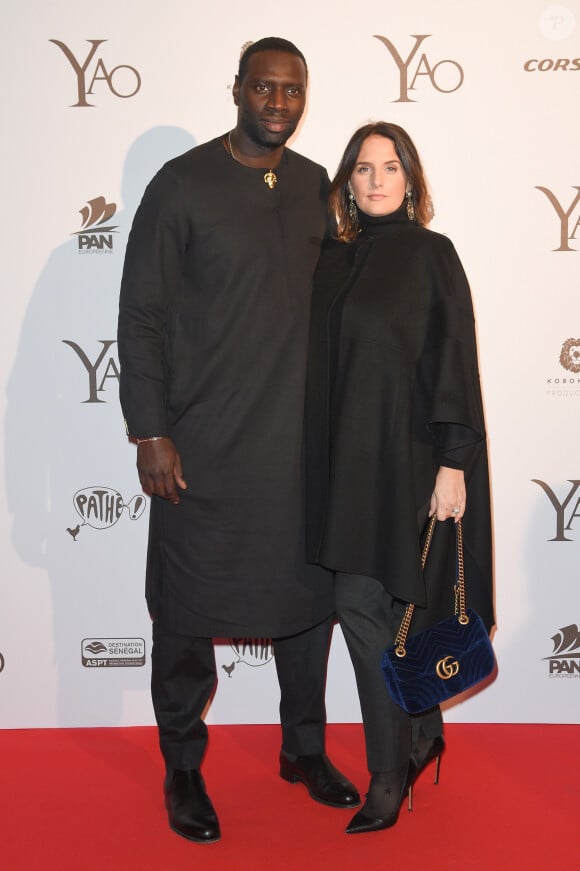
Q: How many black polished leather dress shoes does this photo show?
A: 2